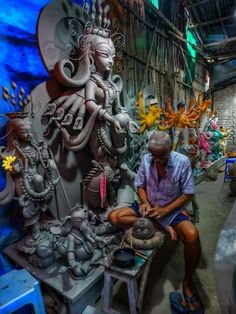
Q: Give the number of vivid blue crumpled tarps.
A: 1